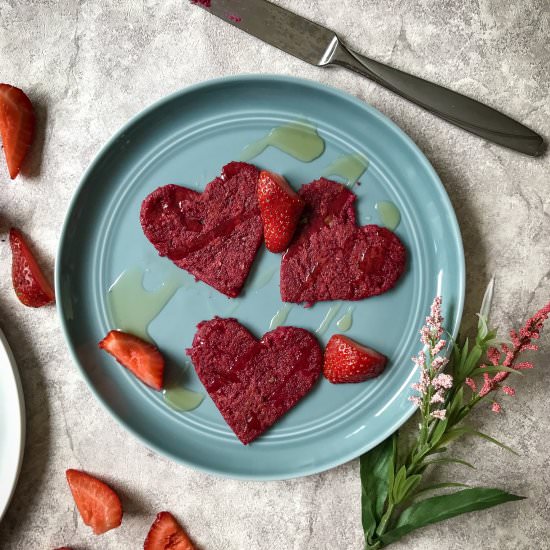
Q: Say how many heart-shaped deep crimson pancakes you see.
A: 3